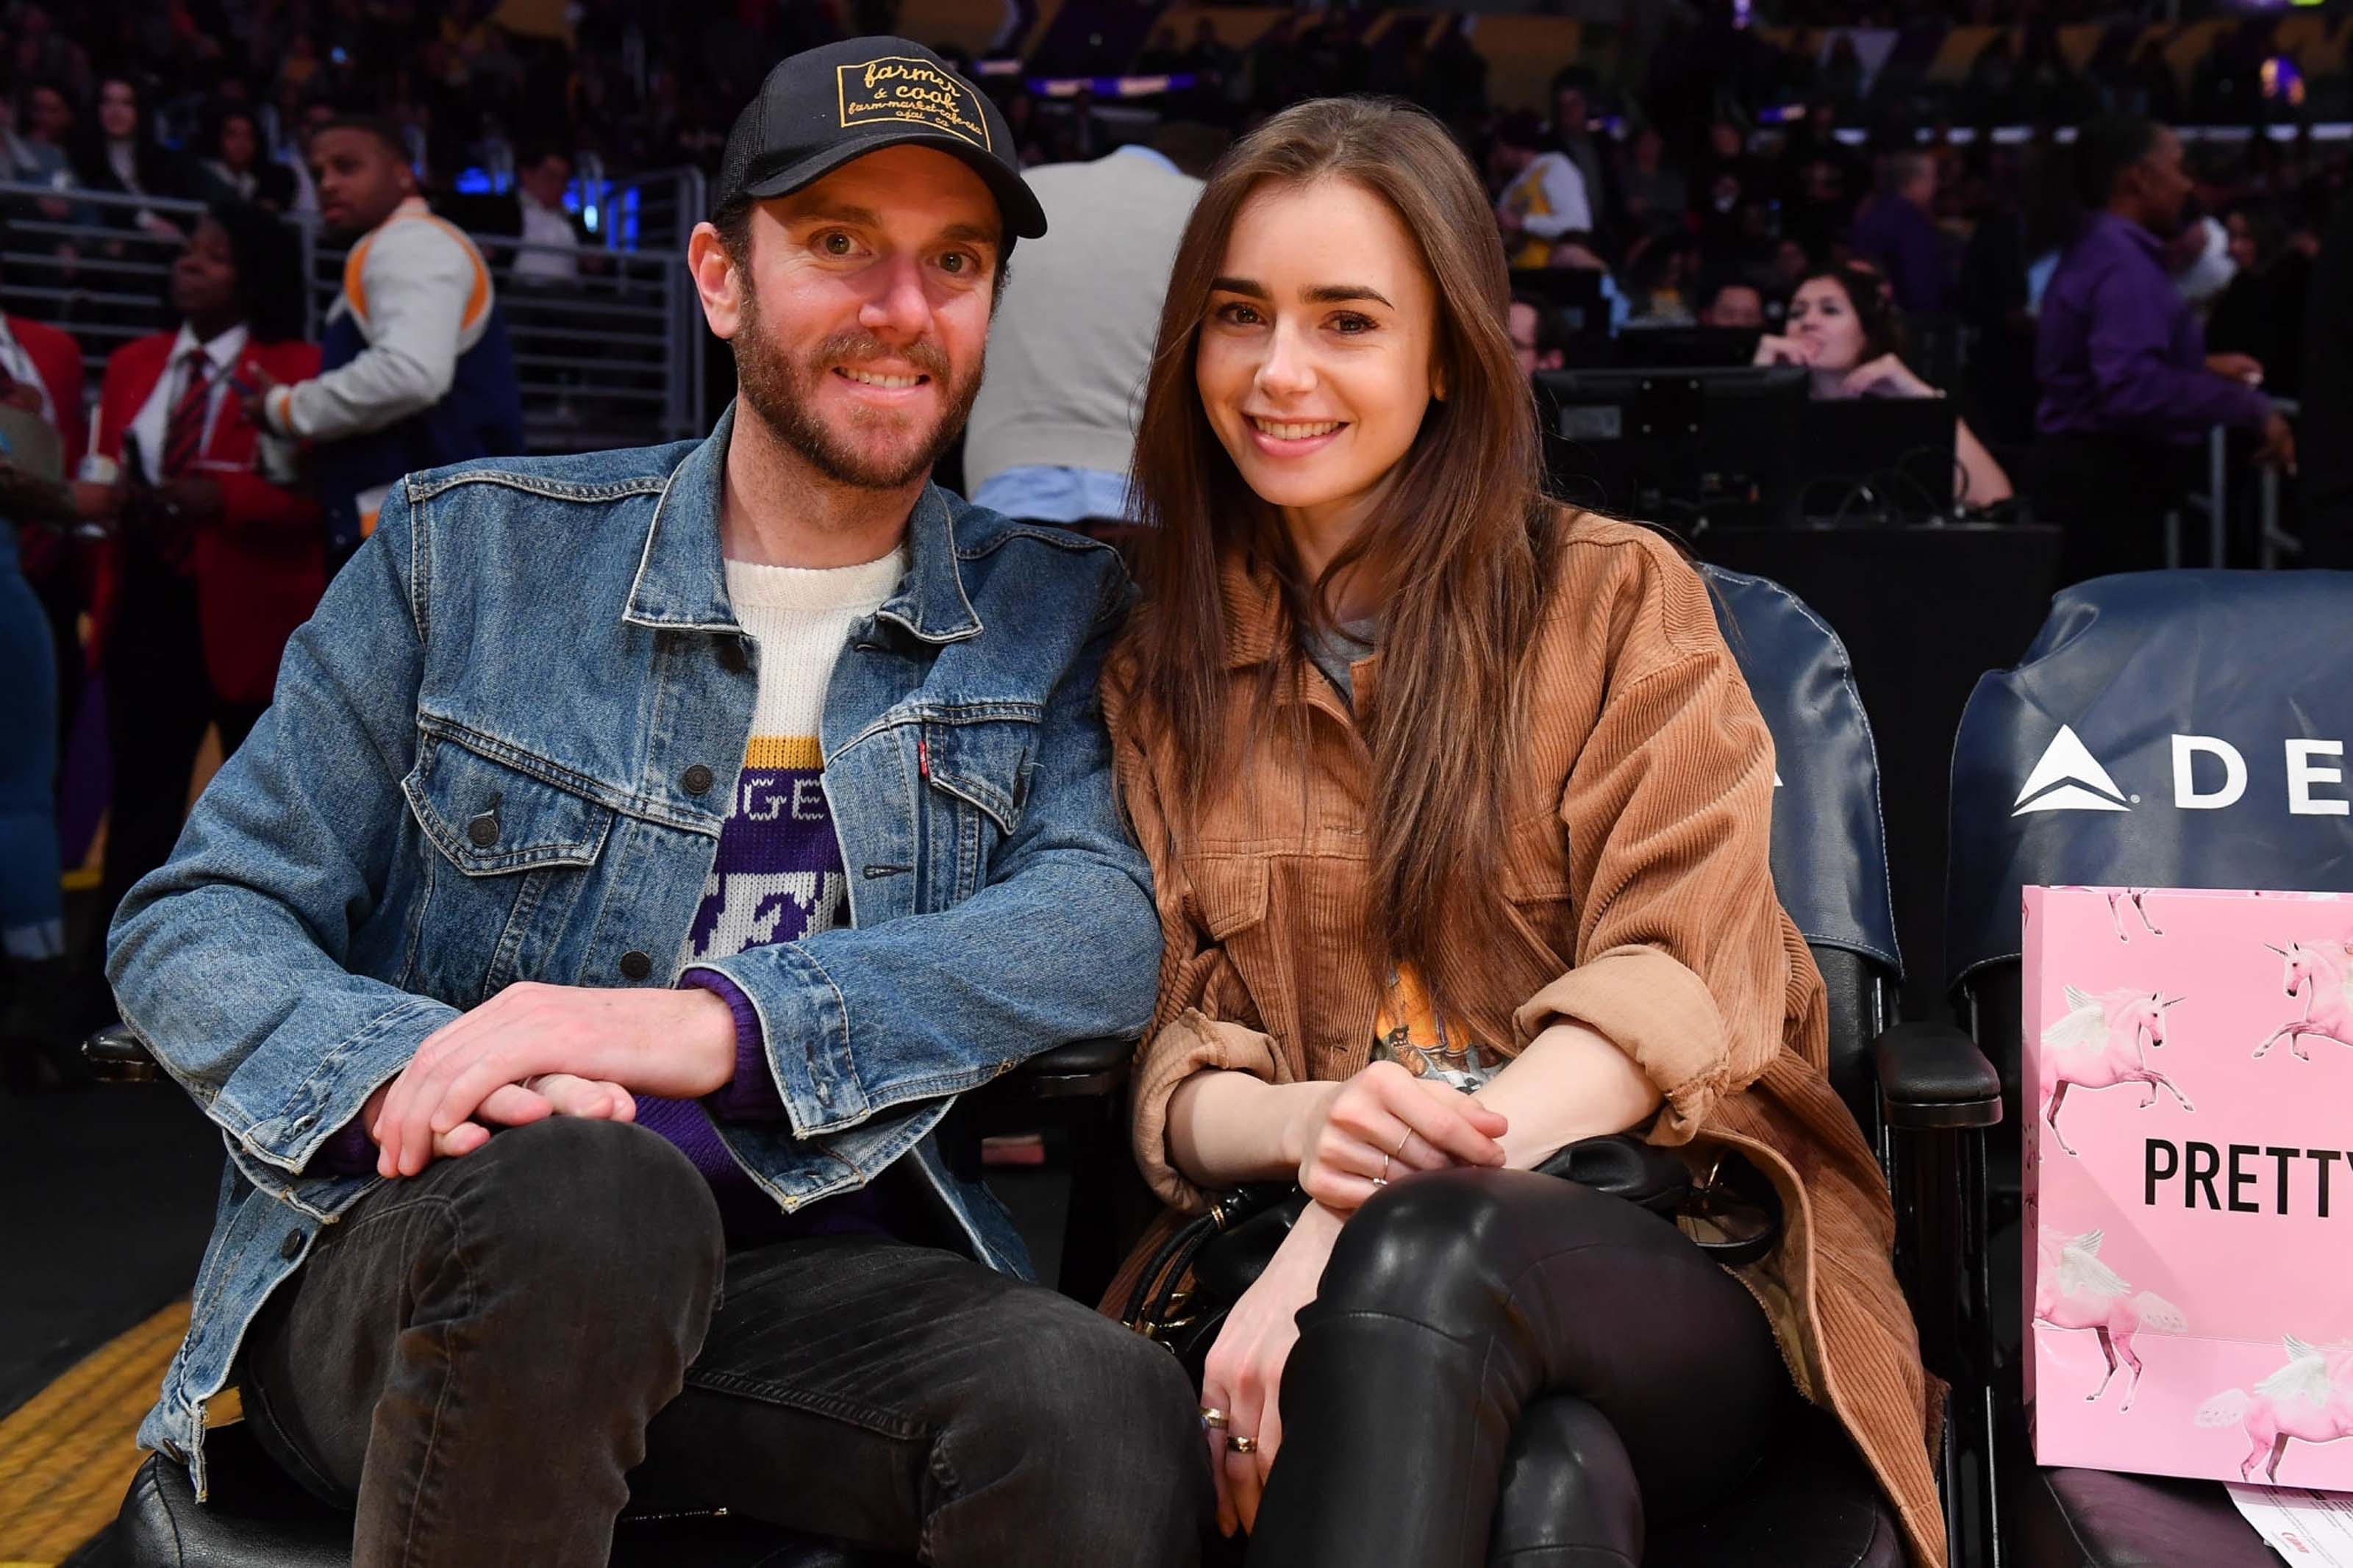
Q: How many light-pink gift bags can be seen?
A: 1